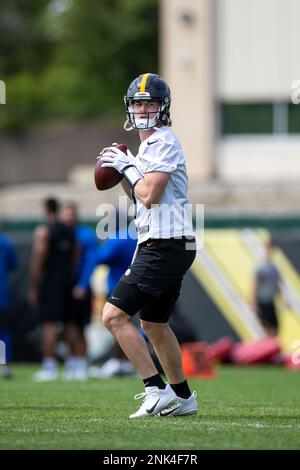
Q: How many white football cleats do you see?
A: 2